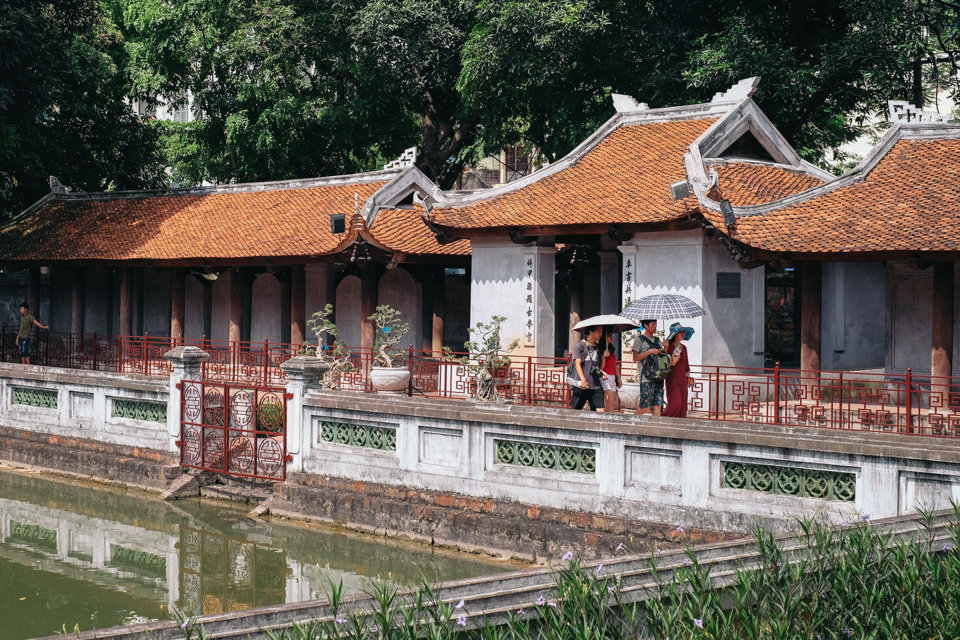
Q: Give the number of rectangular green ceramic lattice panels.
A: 5